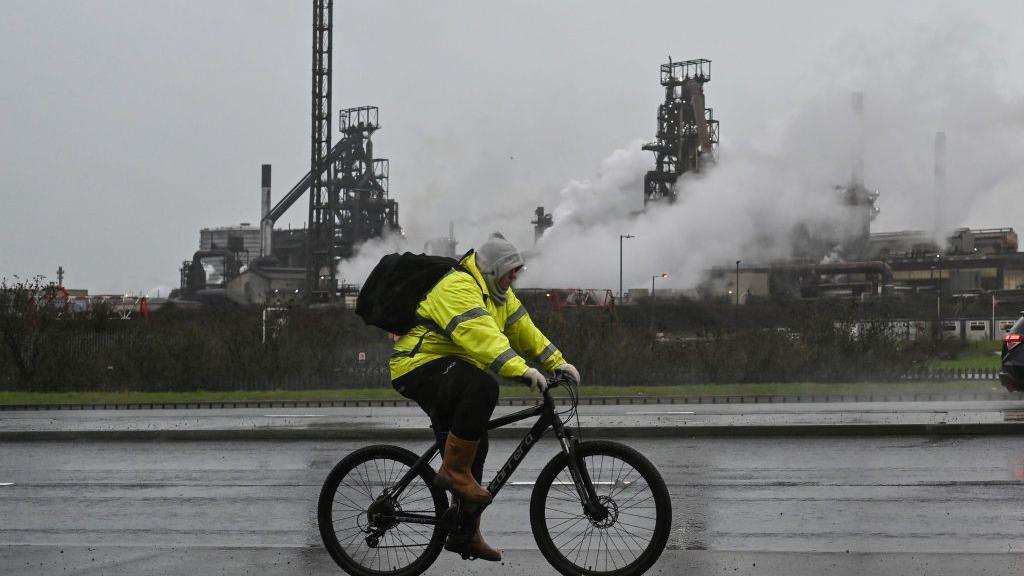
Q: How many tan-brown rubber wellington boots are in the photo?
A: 2